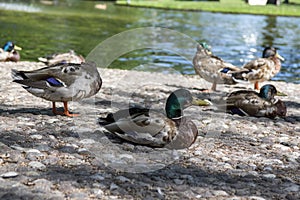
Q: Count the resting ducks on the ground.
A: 2